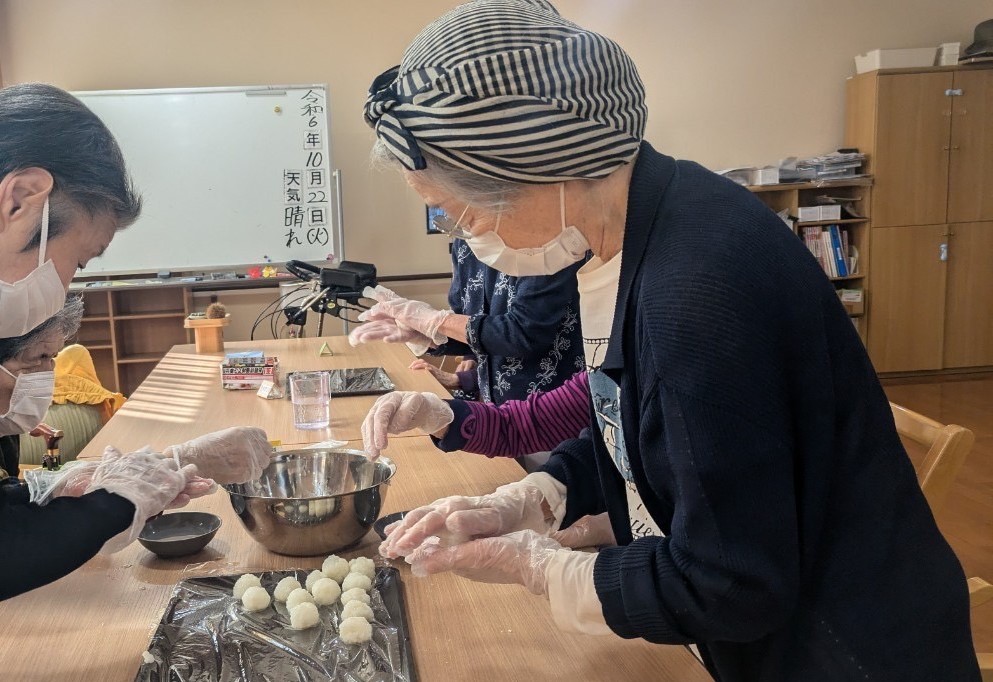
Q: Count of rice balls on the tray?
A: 13